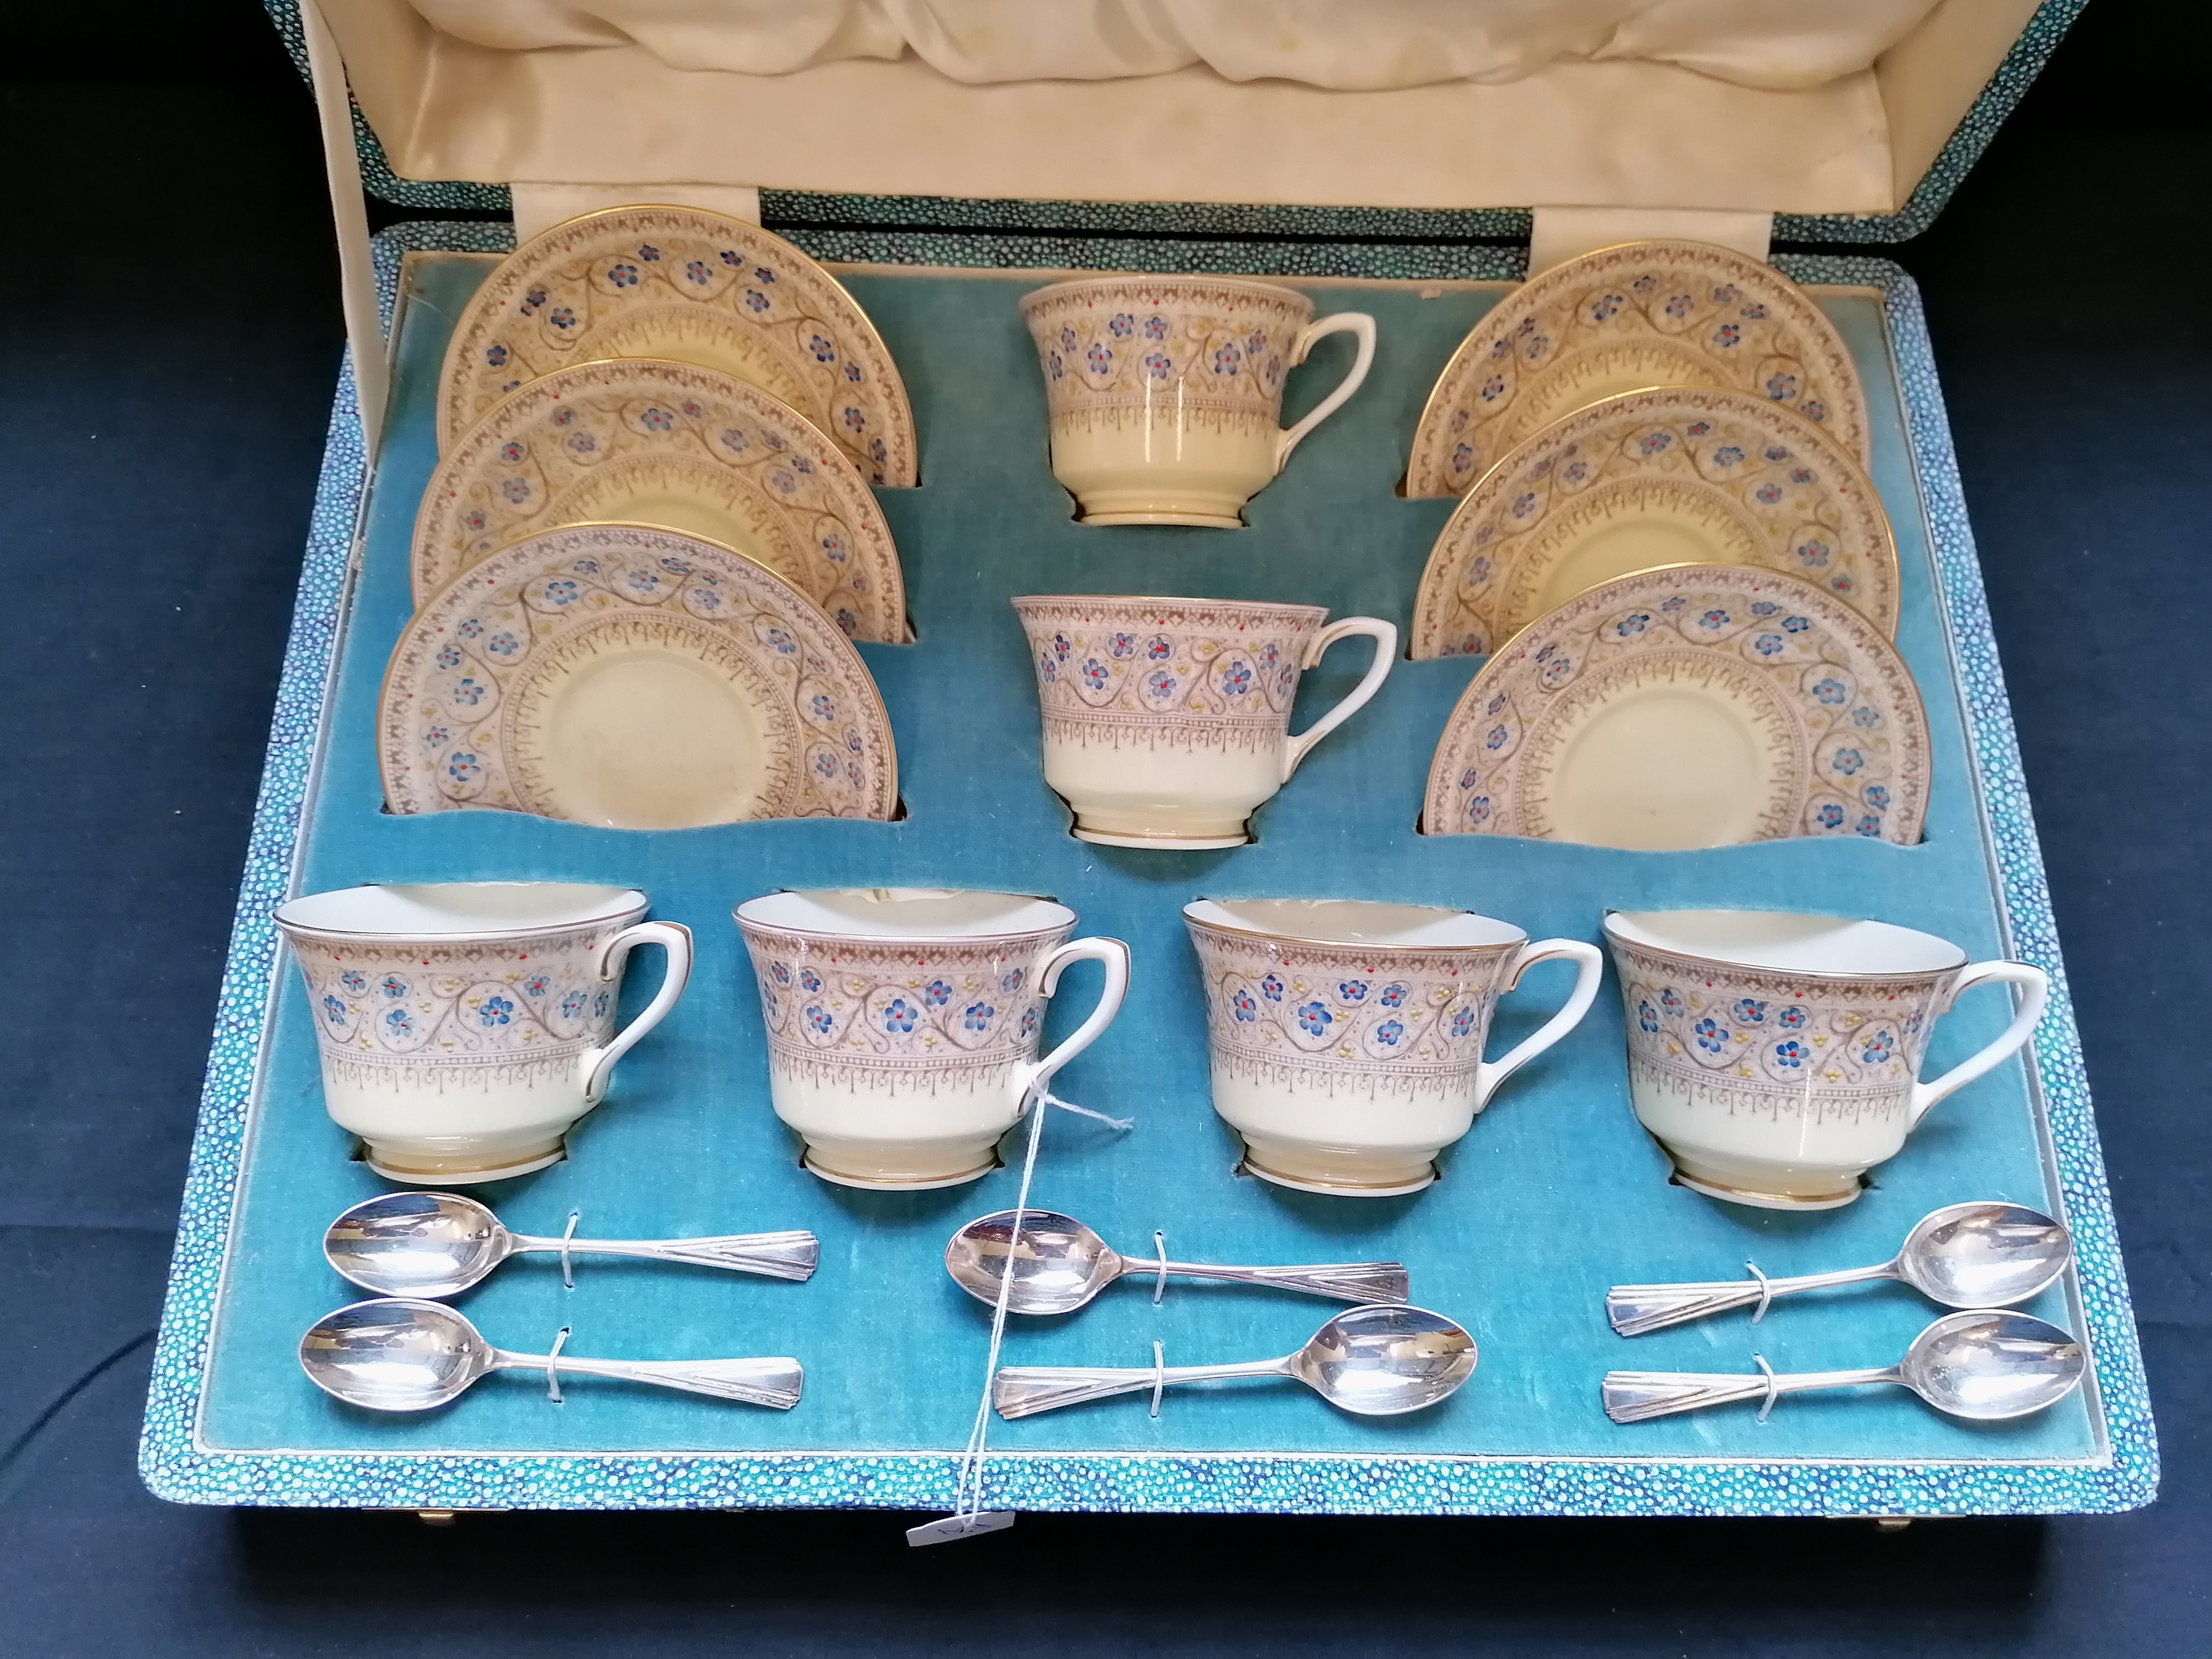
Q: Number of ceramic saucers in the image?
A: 6